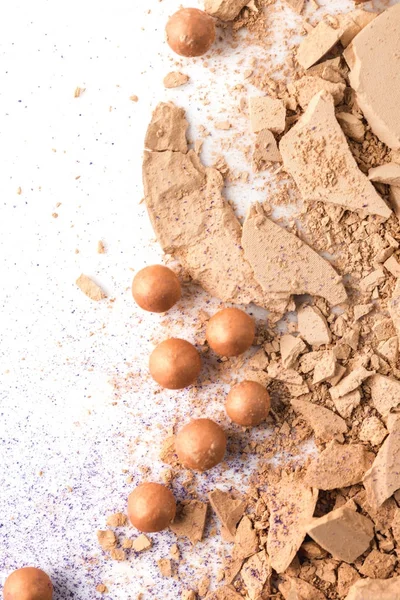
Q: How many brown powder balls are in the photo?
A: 8